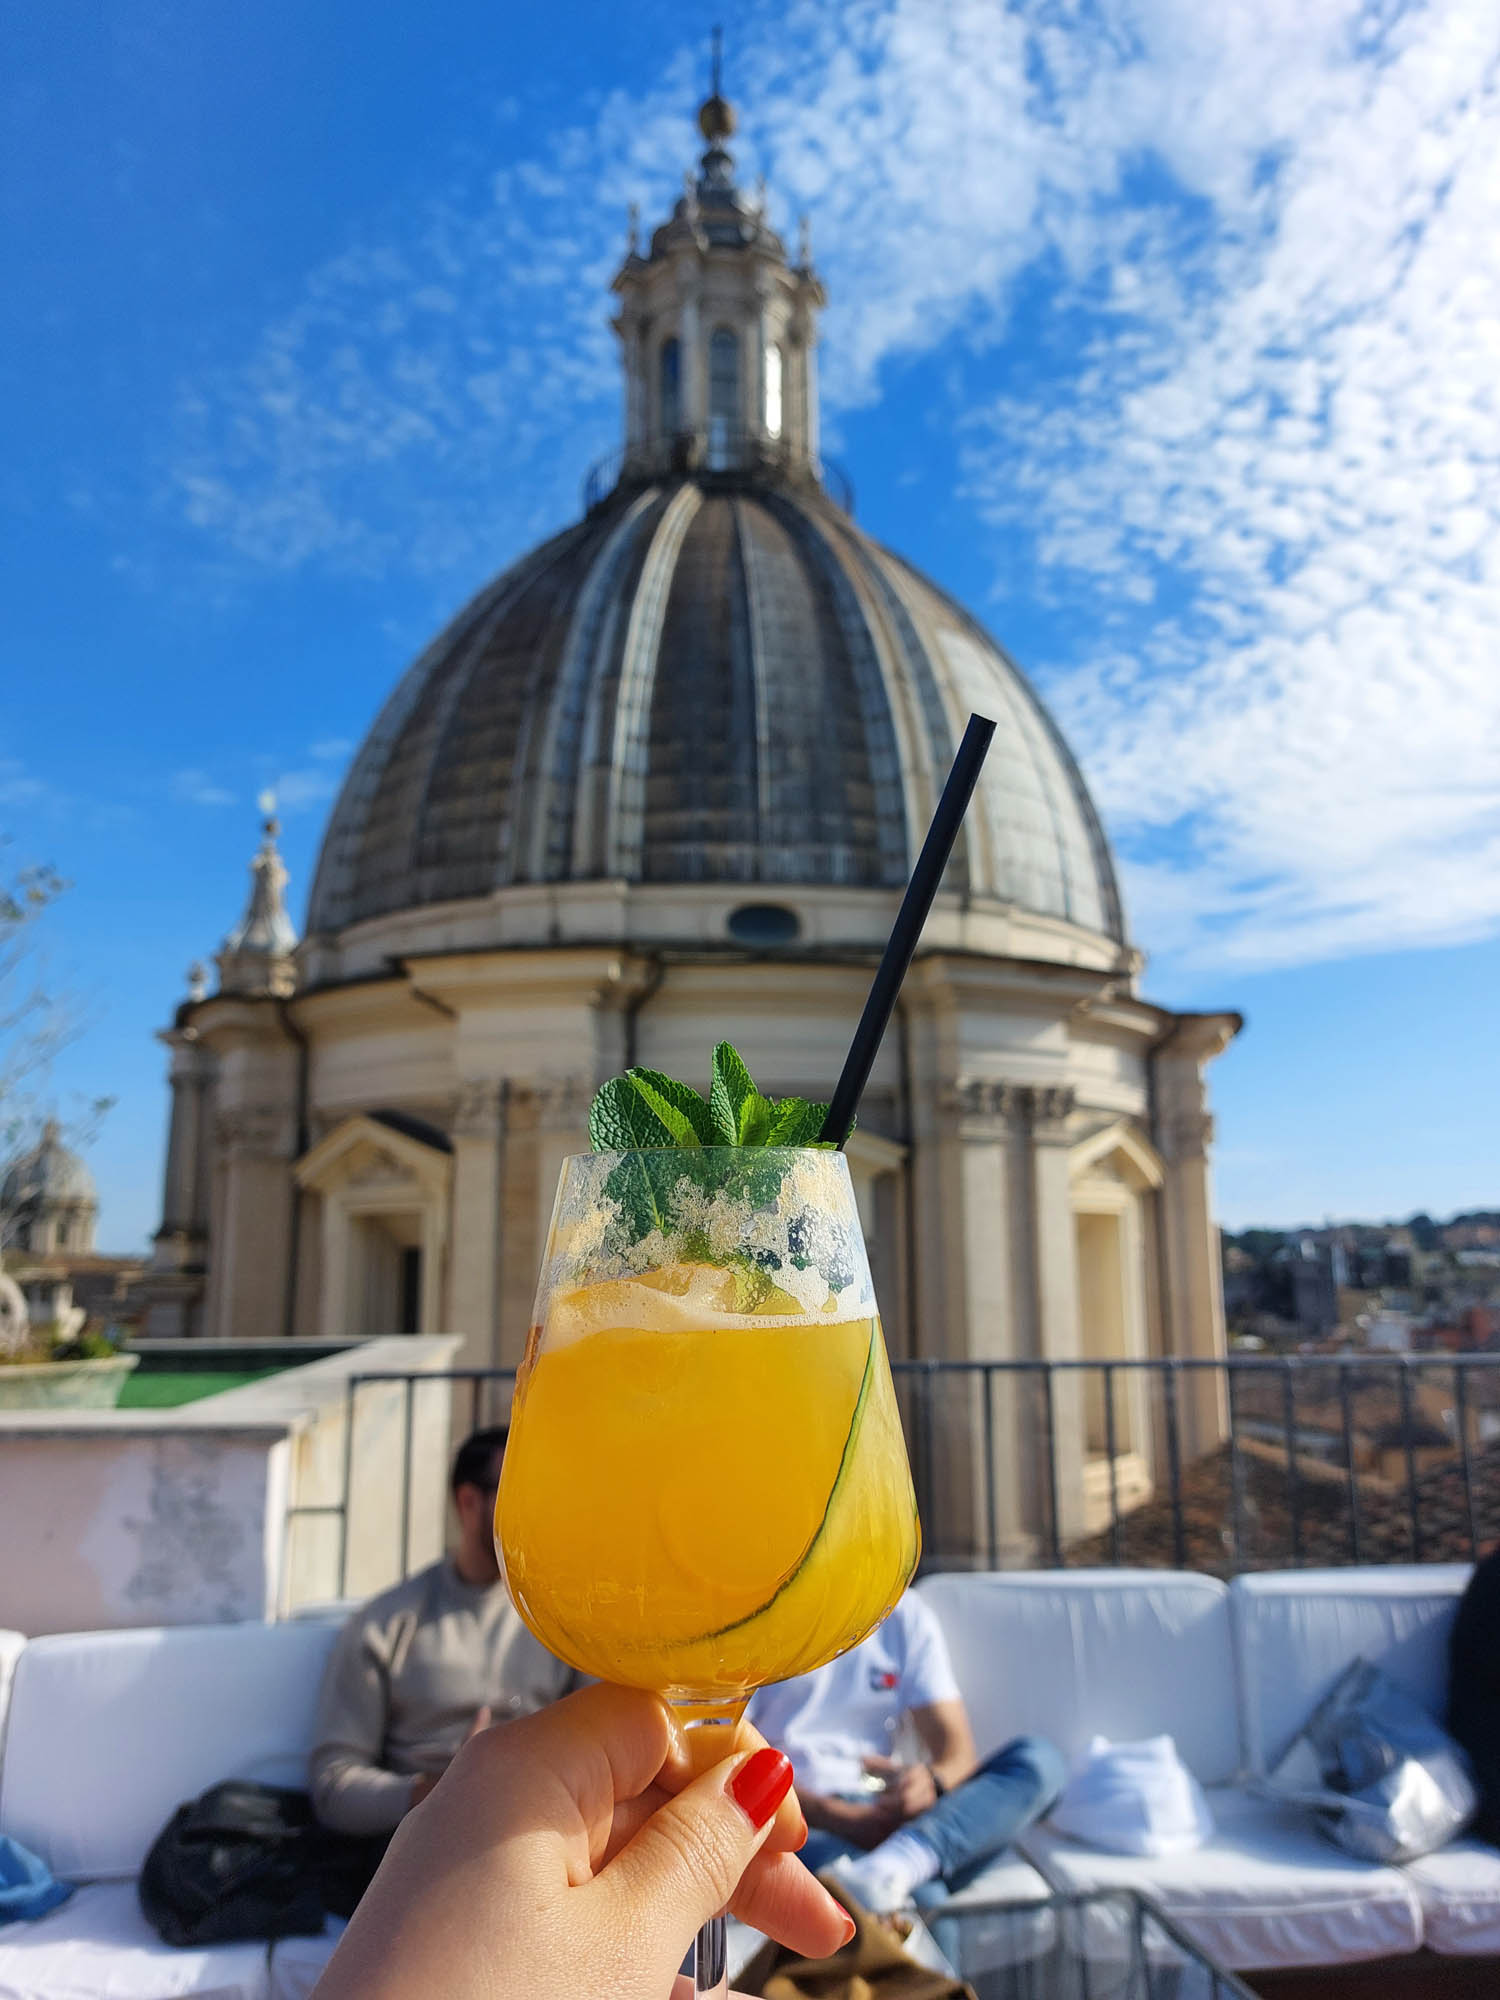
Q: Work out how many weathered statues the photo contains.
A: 0